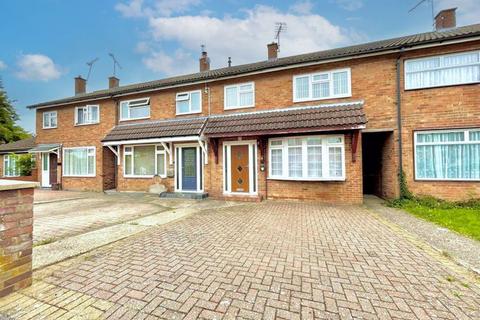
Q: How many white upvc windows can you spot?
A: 12